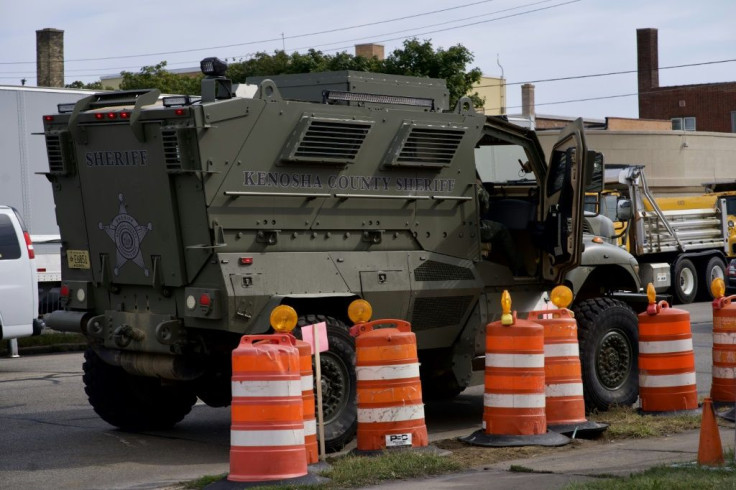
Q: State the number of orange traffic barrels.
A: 7